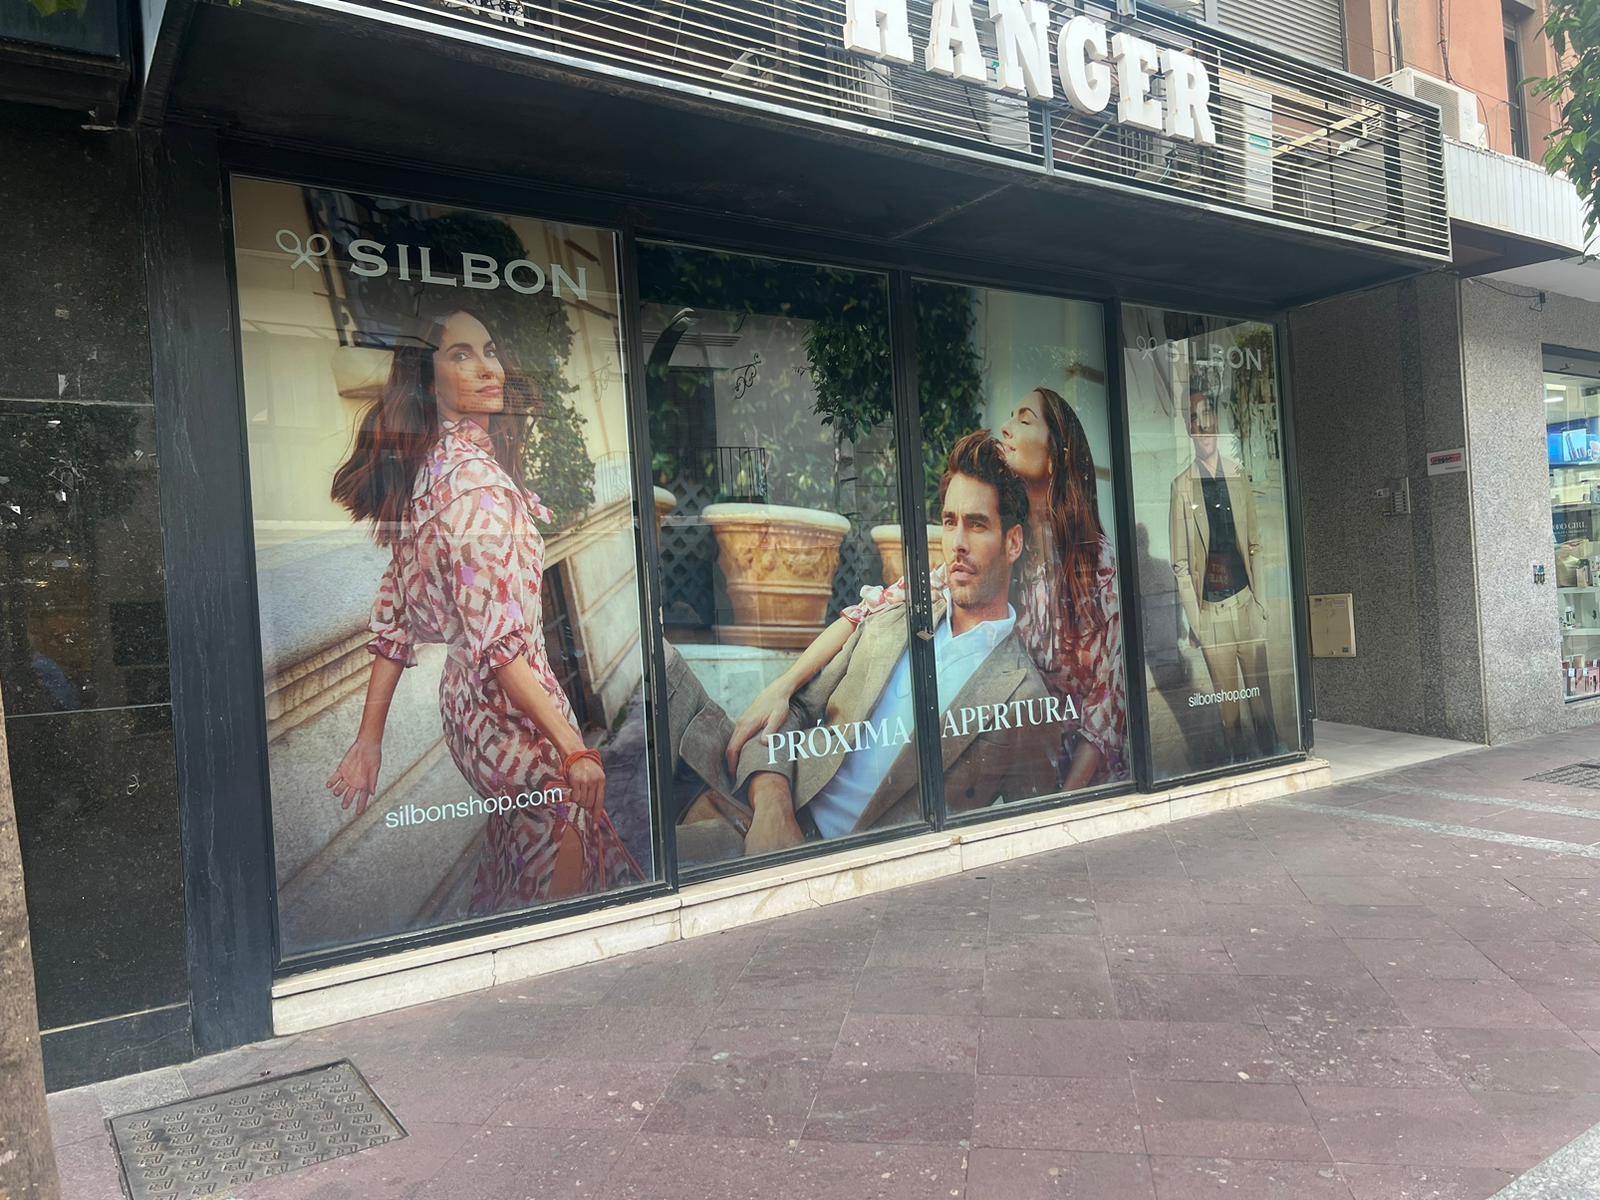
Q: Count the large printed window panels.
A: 4